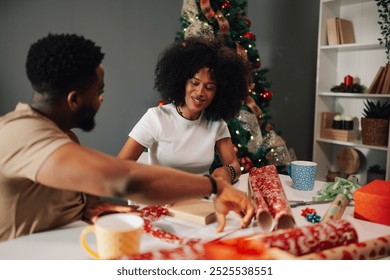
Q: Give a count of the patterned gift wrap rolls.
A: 5